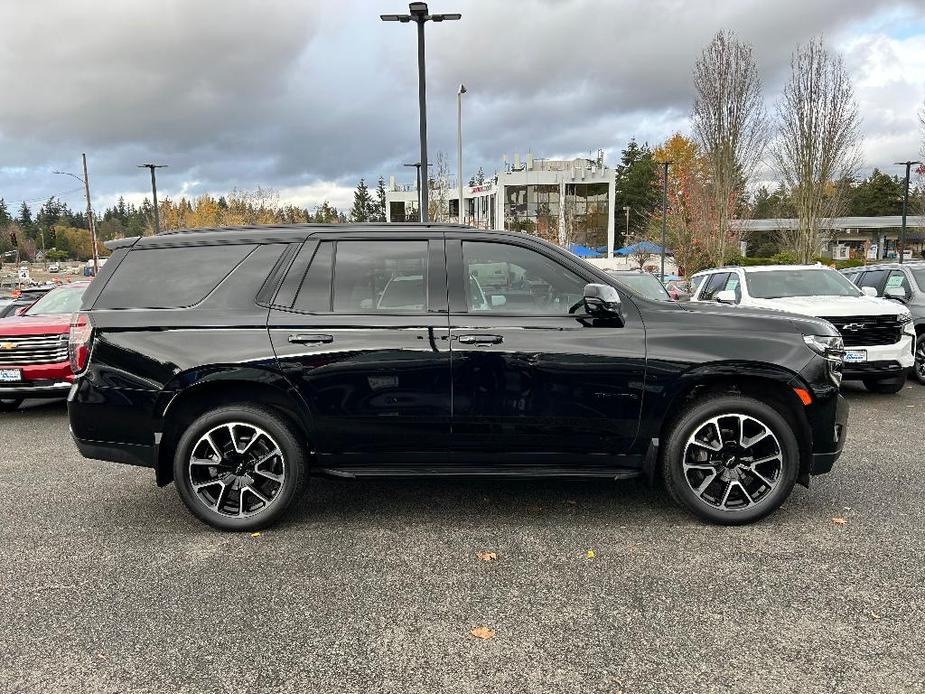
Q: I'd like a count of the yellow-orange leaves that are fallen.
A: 5